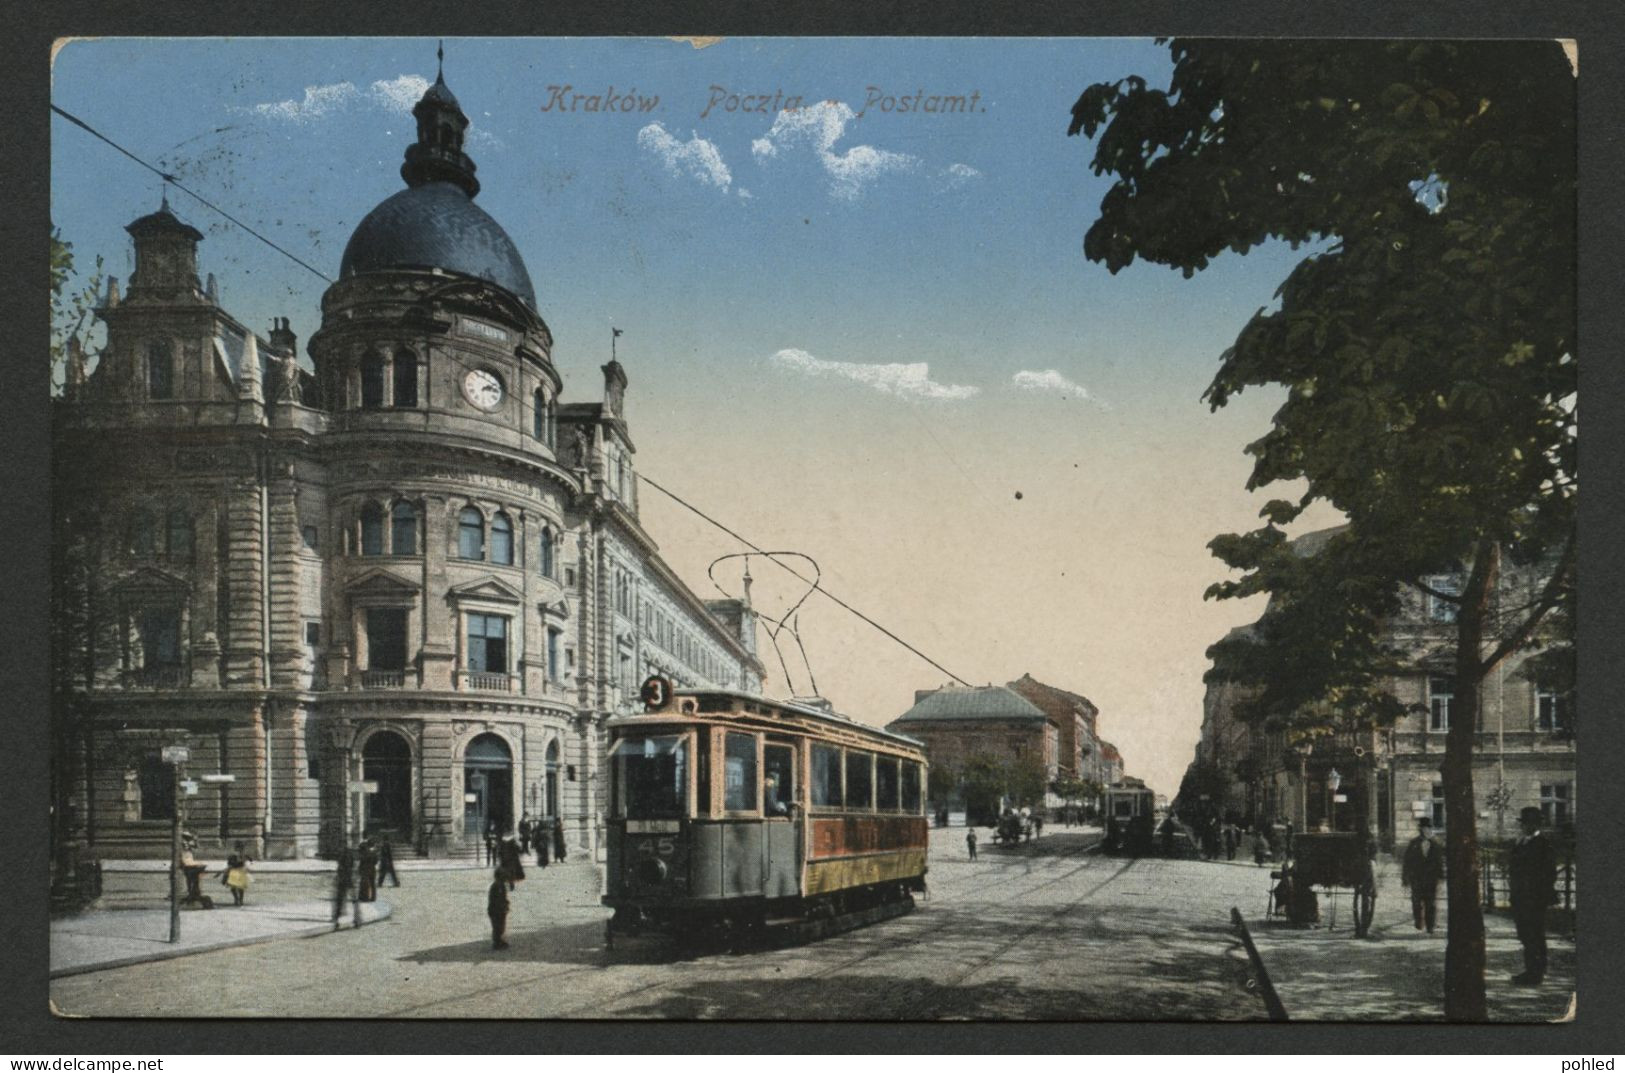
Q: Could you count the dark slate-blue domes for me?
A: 1